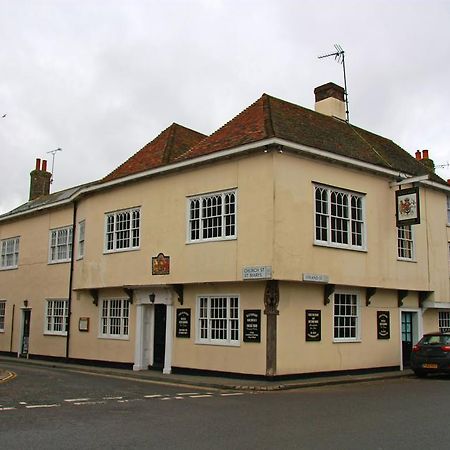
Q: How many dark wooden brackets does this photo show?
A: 7